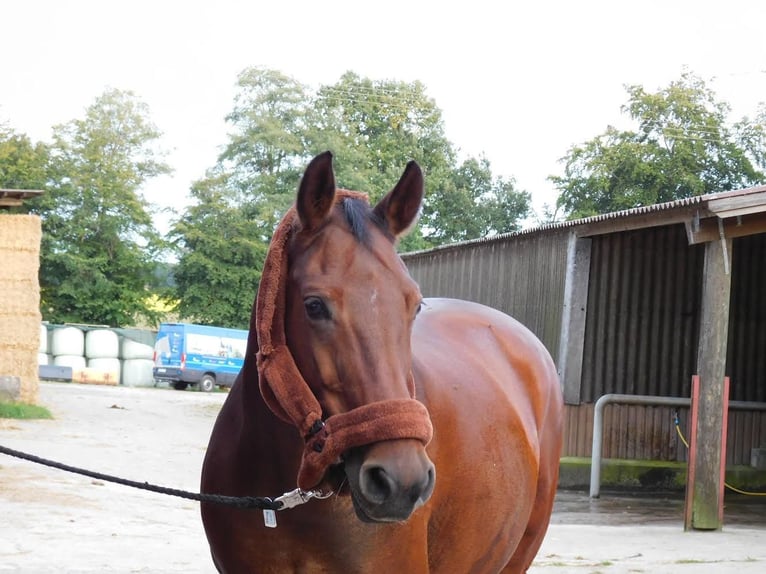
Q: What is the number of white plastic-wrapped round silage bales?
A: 8